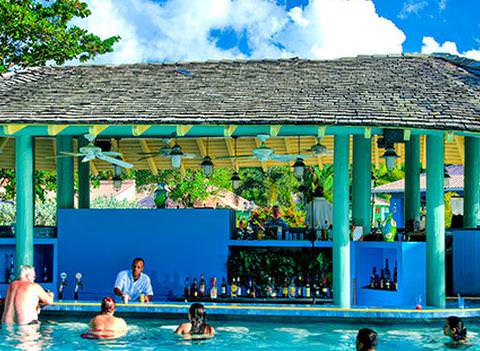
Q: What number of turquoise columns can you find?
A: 8